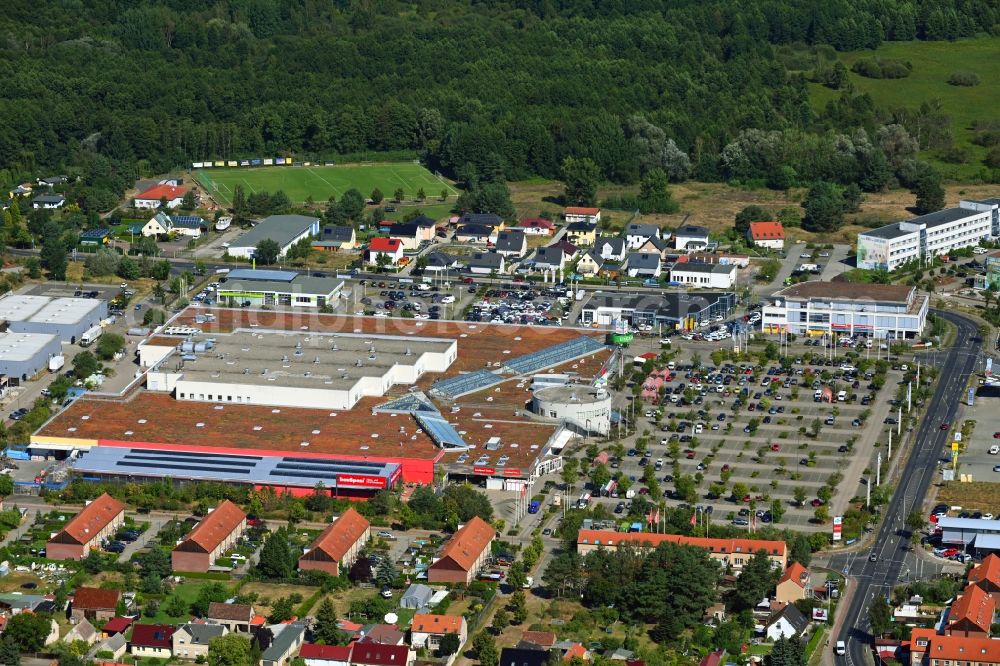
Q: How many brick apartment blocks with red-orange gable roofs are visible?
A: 4